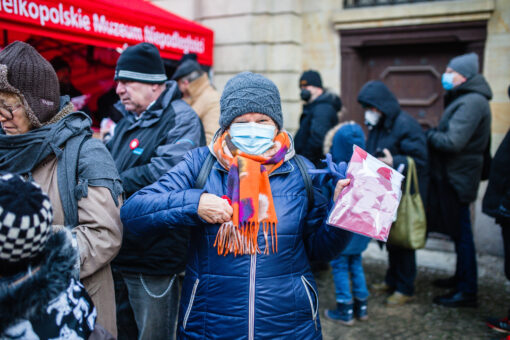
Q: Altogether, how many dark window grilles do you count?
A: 1